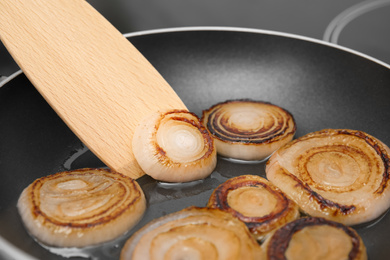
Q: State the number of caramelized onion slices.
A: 7